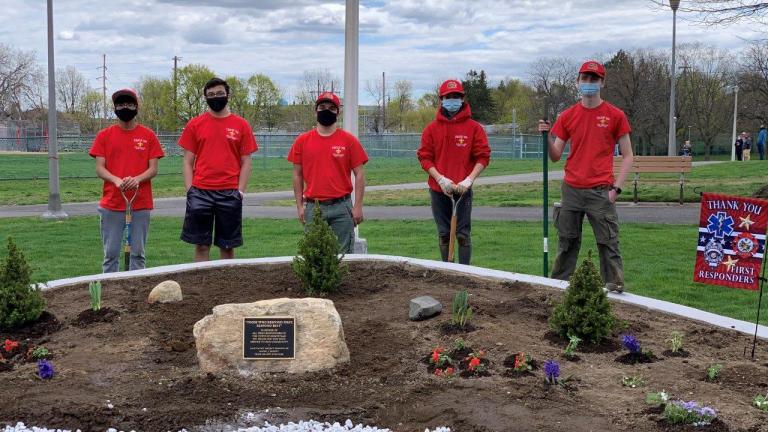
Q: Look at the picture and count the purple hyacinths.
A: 3